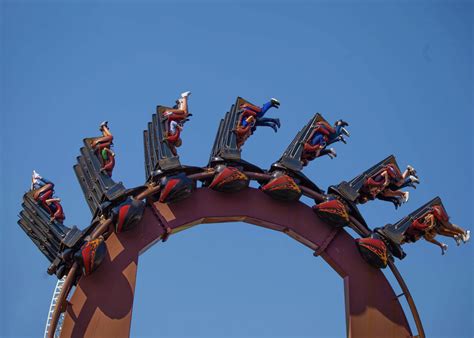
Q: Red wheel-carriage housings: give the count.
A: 7